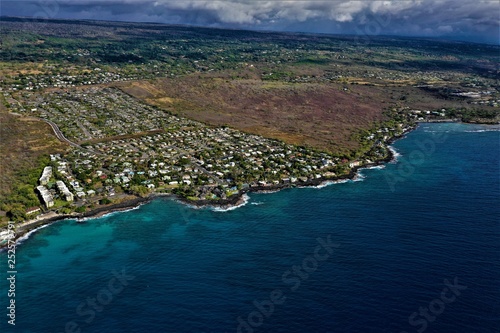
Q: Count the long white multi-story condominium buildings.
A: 3